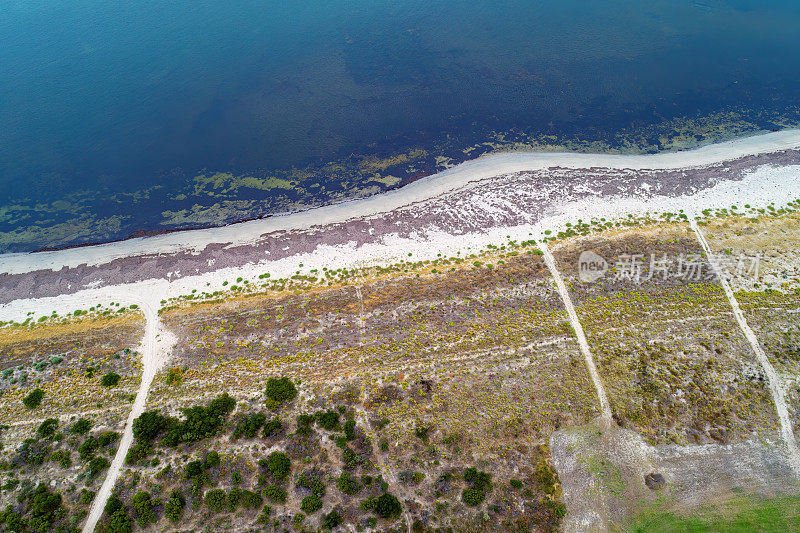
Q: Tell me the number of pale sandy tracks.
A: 3